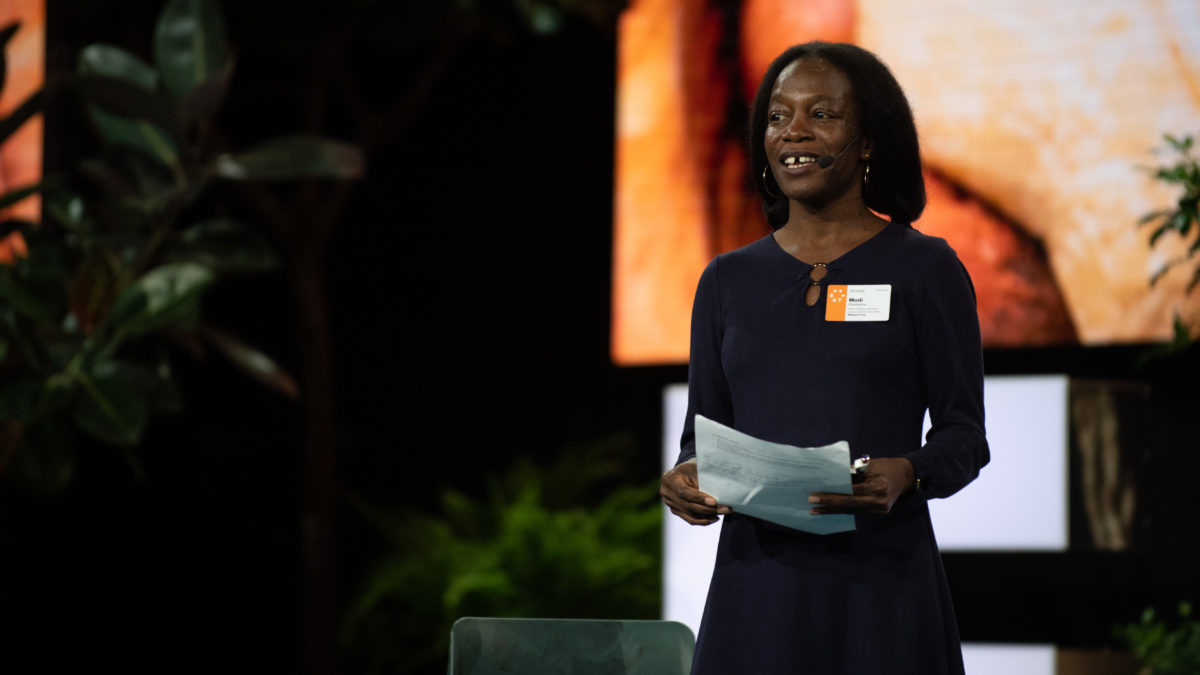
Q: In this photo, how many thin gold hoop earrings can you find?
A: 2